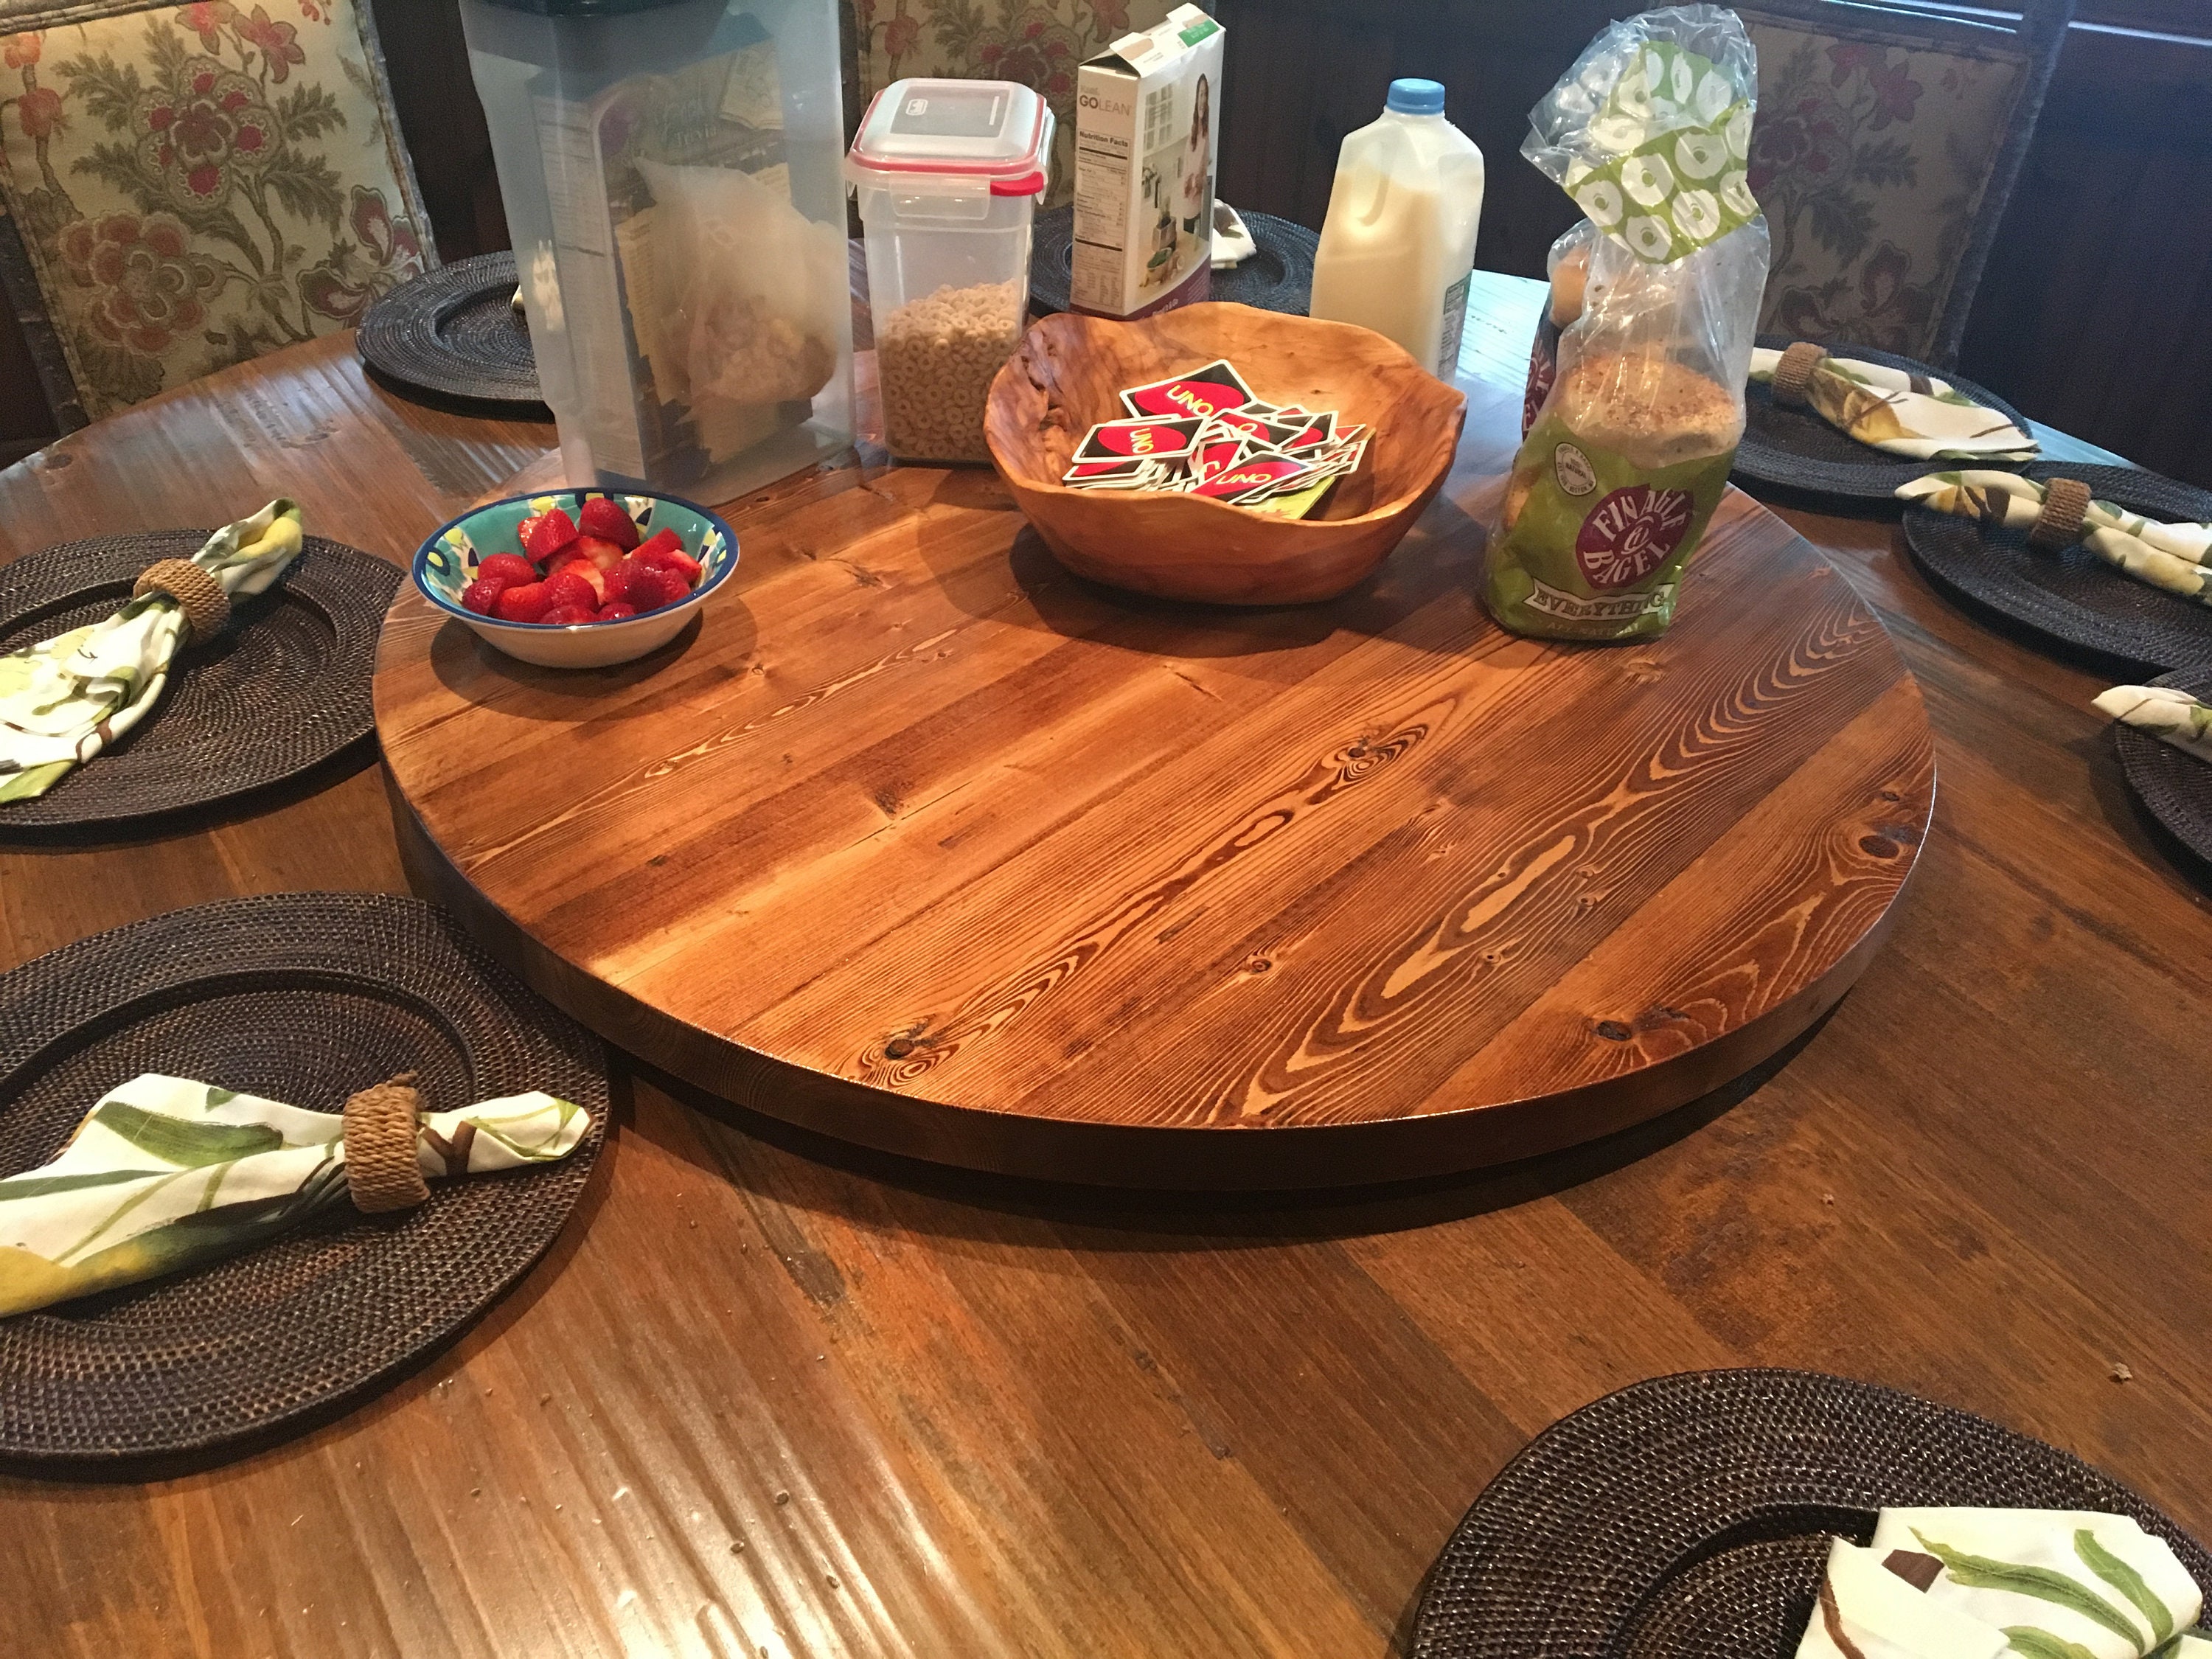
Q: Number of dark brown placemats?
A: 8